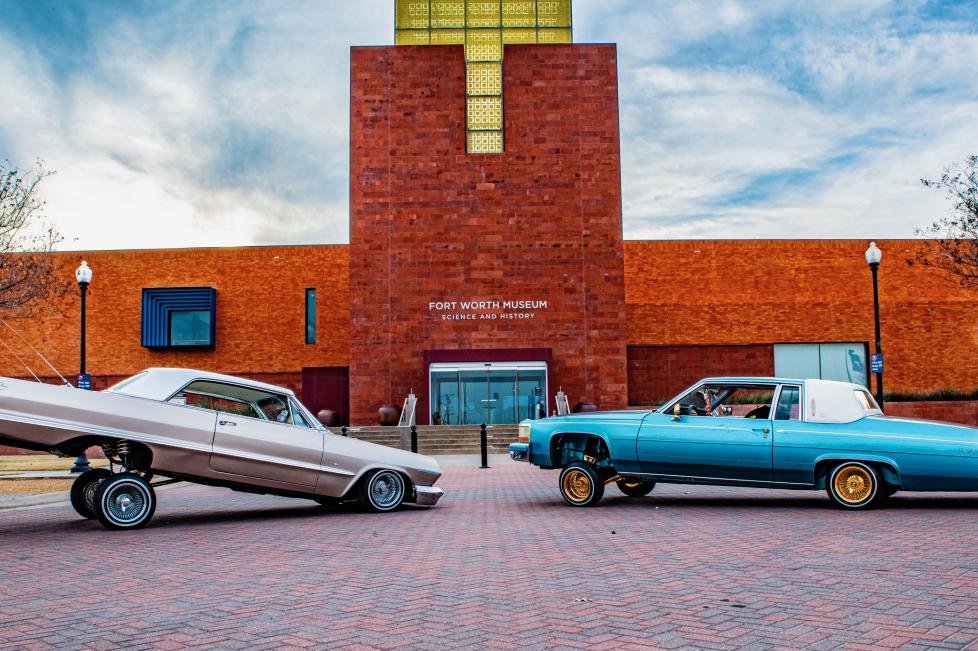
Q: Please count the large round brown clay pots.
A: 3